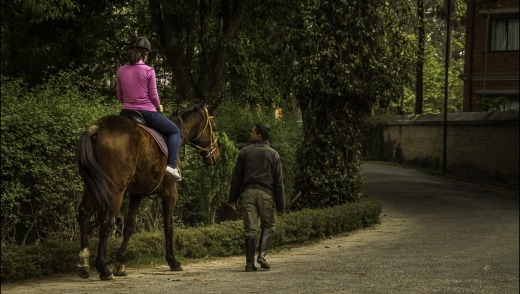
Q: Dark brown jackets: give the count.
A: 1